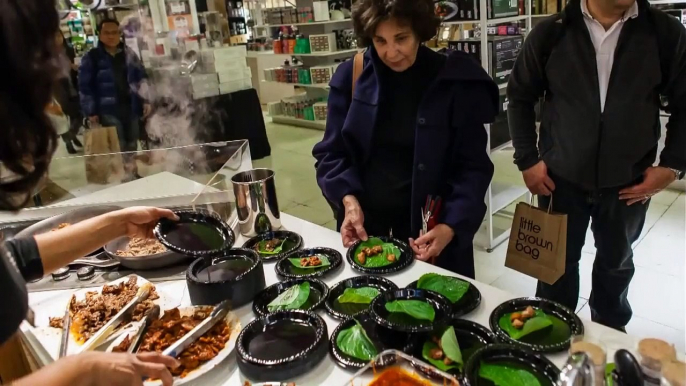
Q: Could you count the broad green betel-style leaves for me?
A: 11